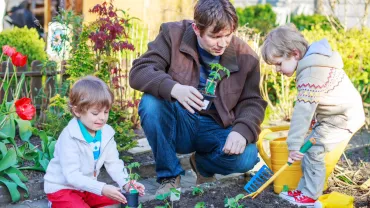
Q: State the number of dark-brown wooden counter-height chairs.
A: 0